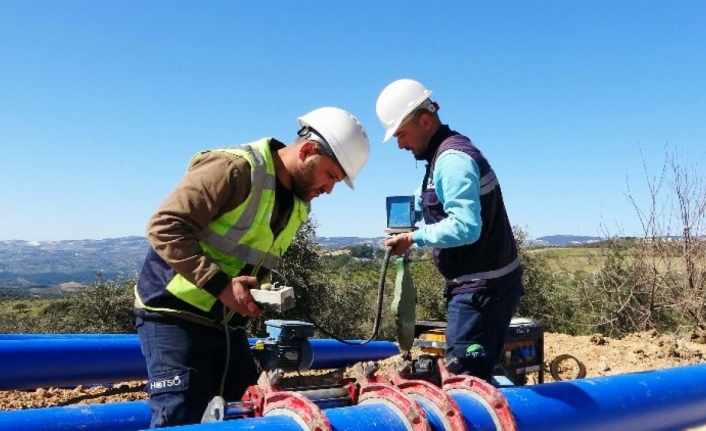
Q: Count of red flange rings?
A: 4